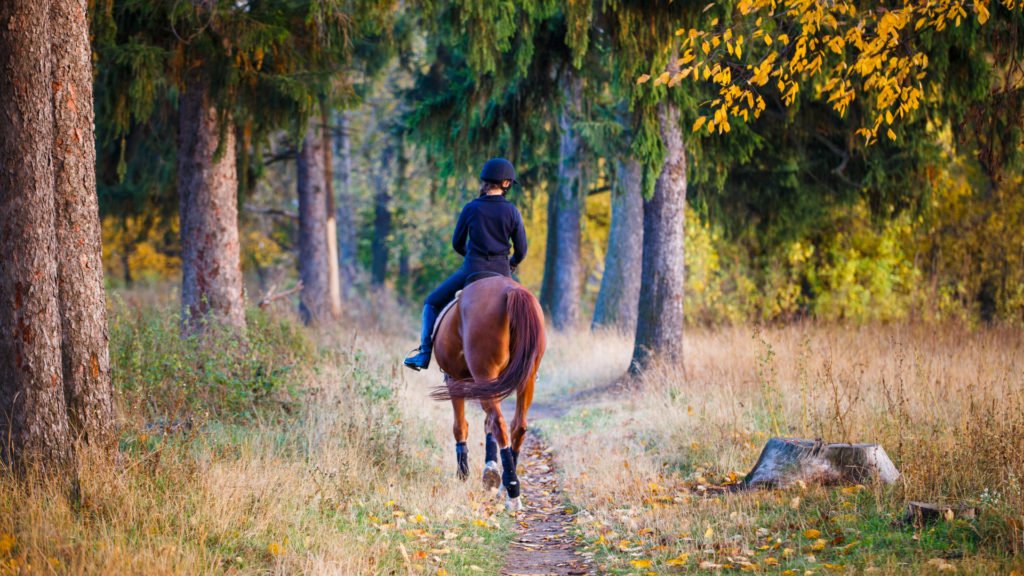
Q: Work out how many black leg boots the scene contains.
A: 4